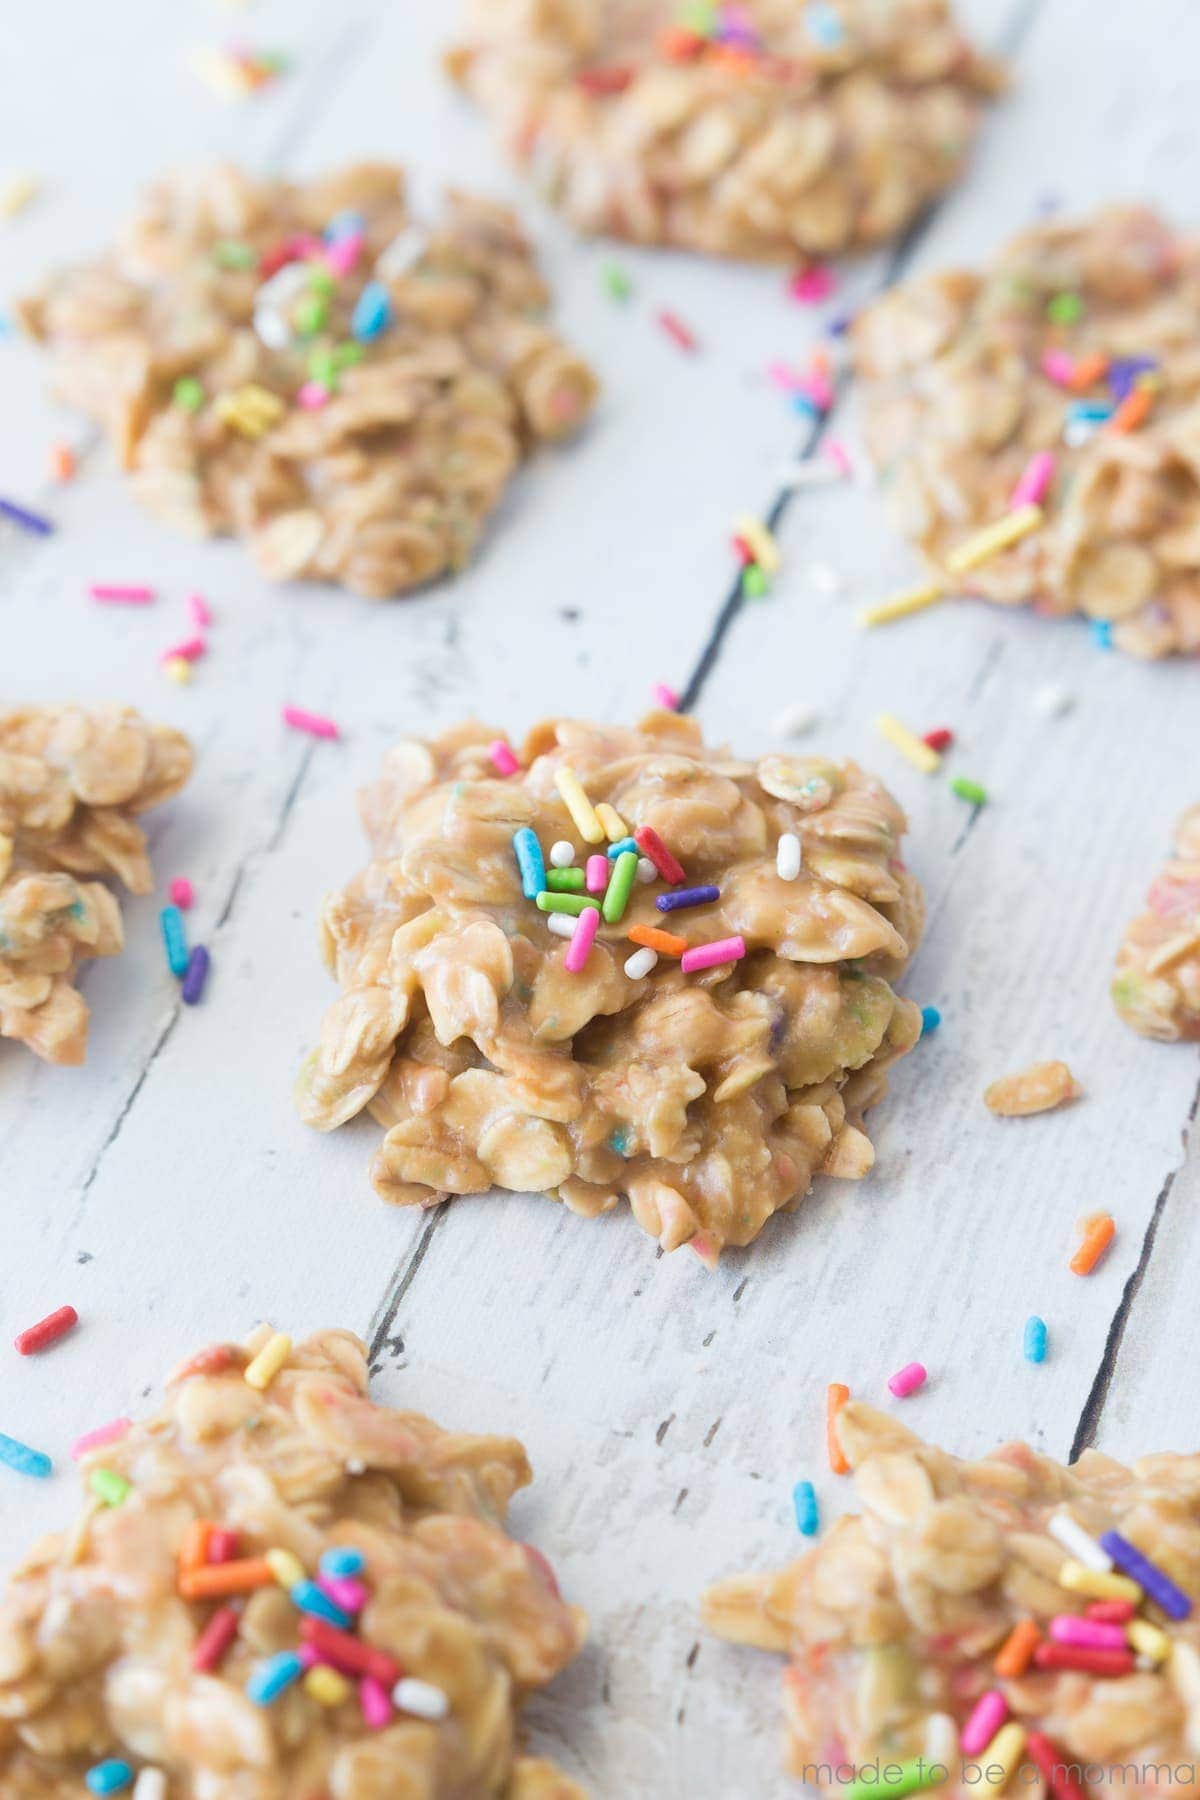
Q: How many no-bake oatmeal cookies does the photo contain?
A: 8